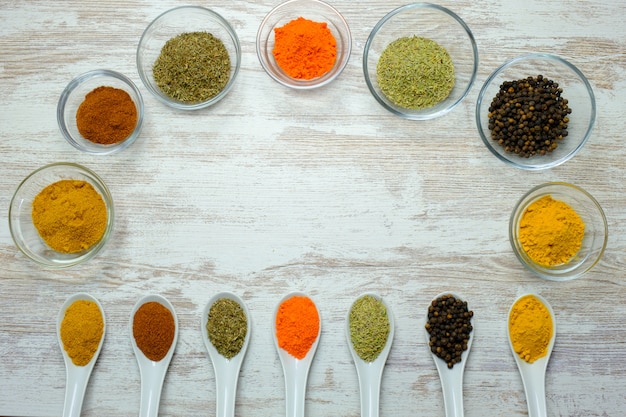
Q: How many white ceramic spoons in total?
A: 7